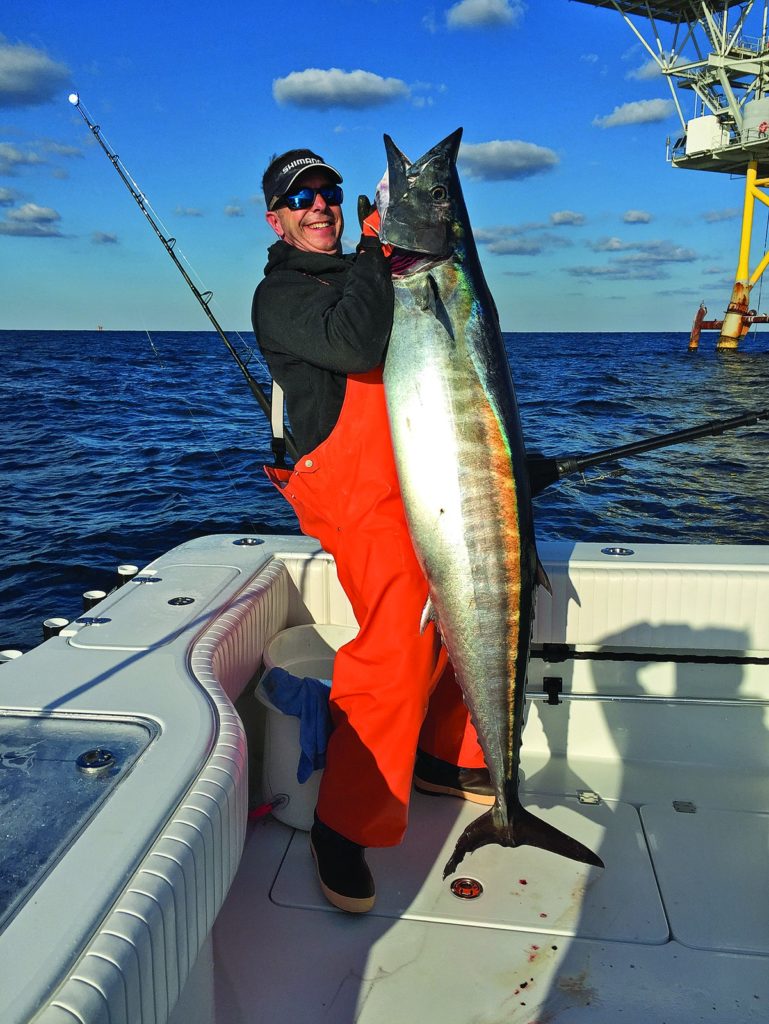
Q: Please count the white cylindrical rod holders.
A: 4